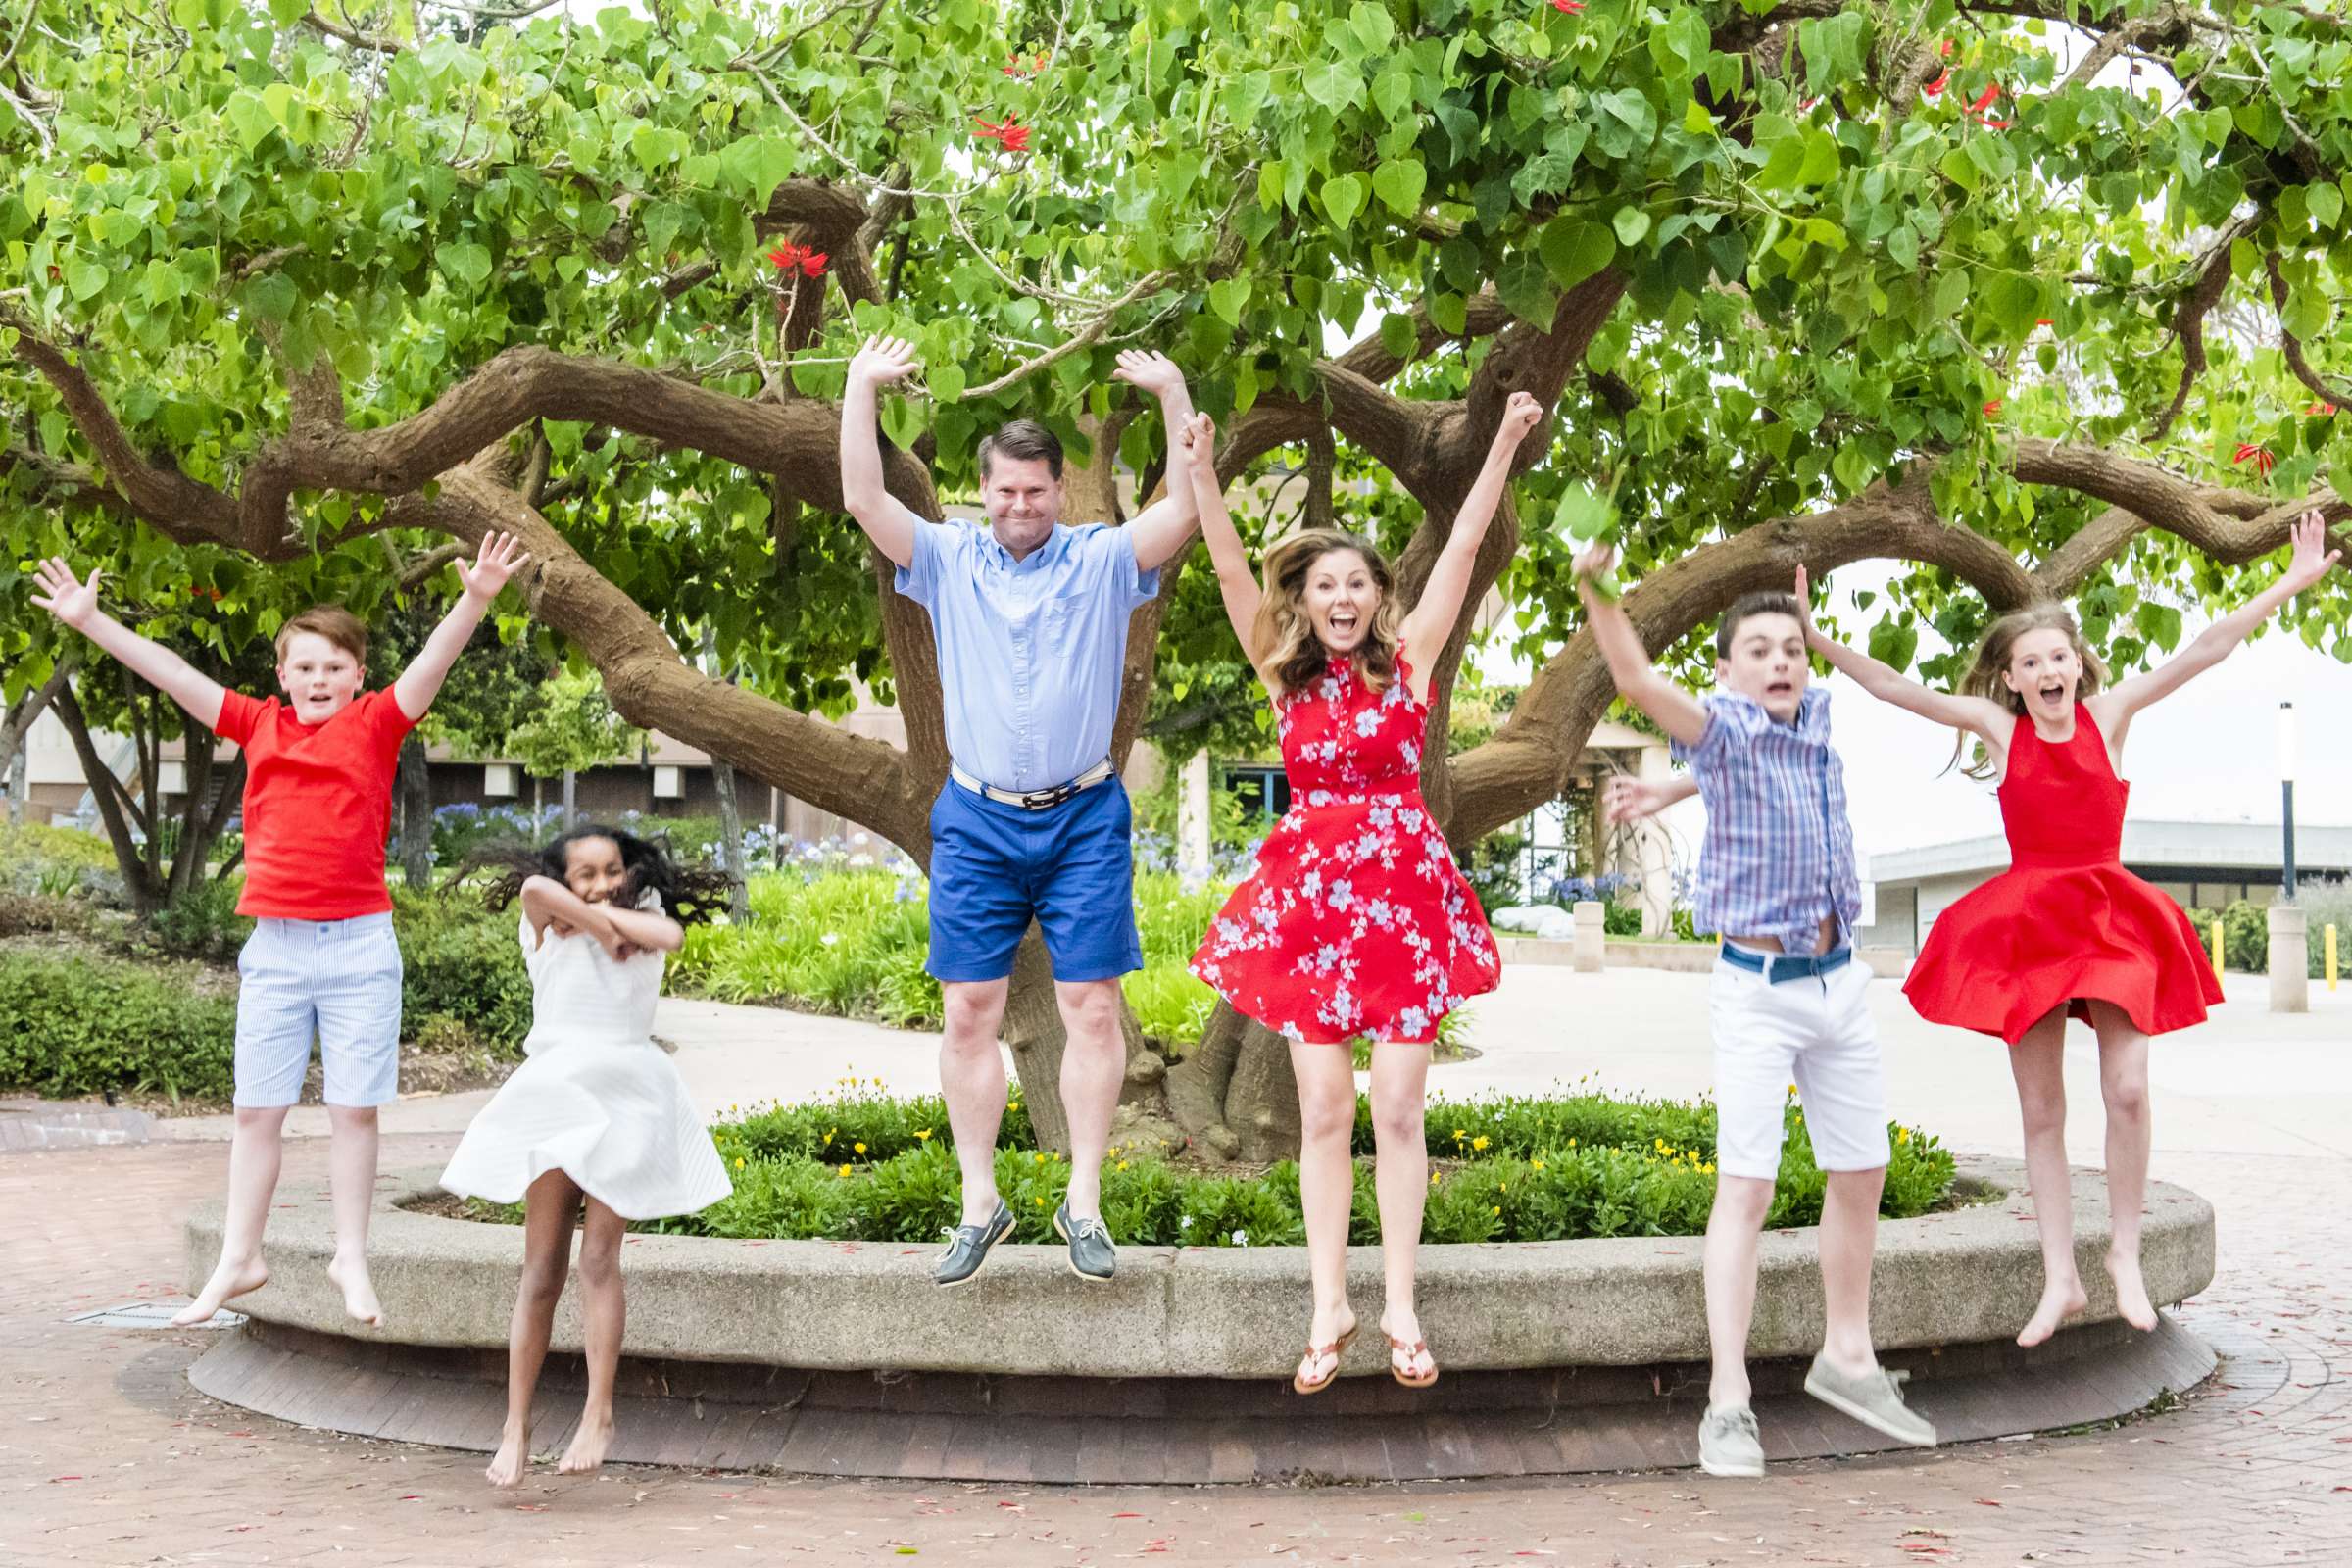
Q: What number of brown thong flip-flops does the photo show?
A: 2